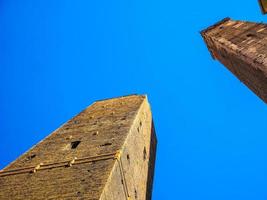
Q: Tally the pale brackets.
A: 2